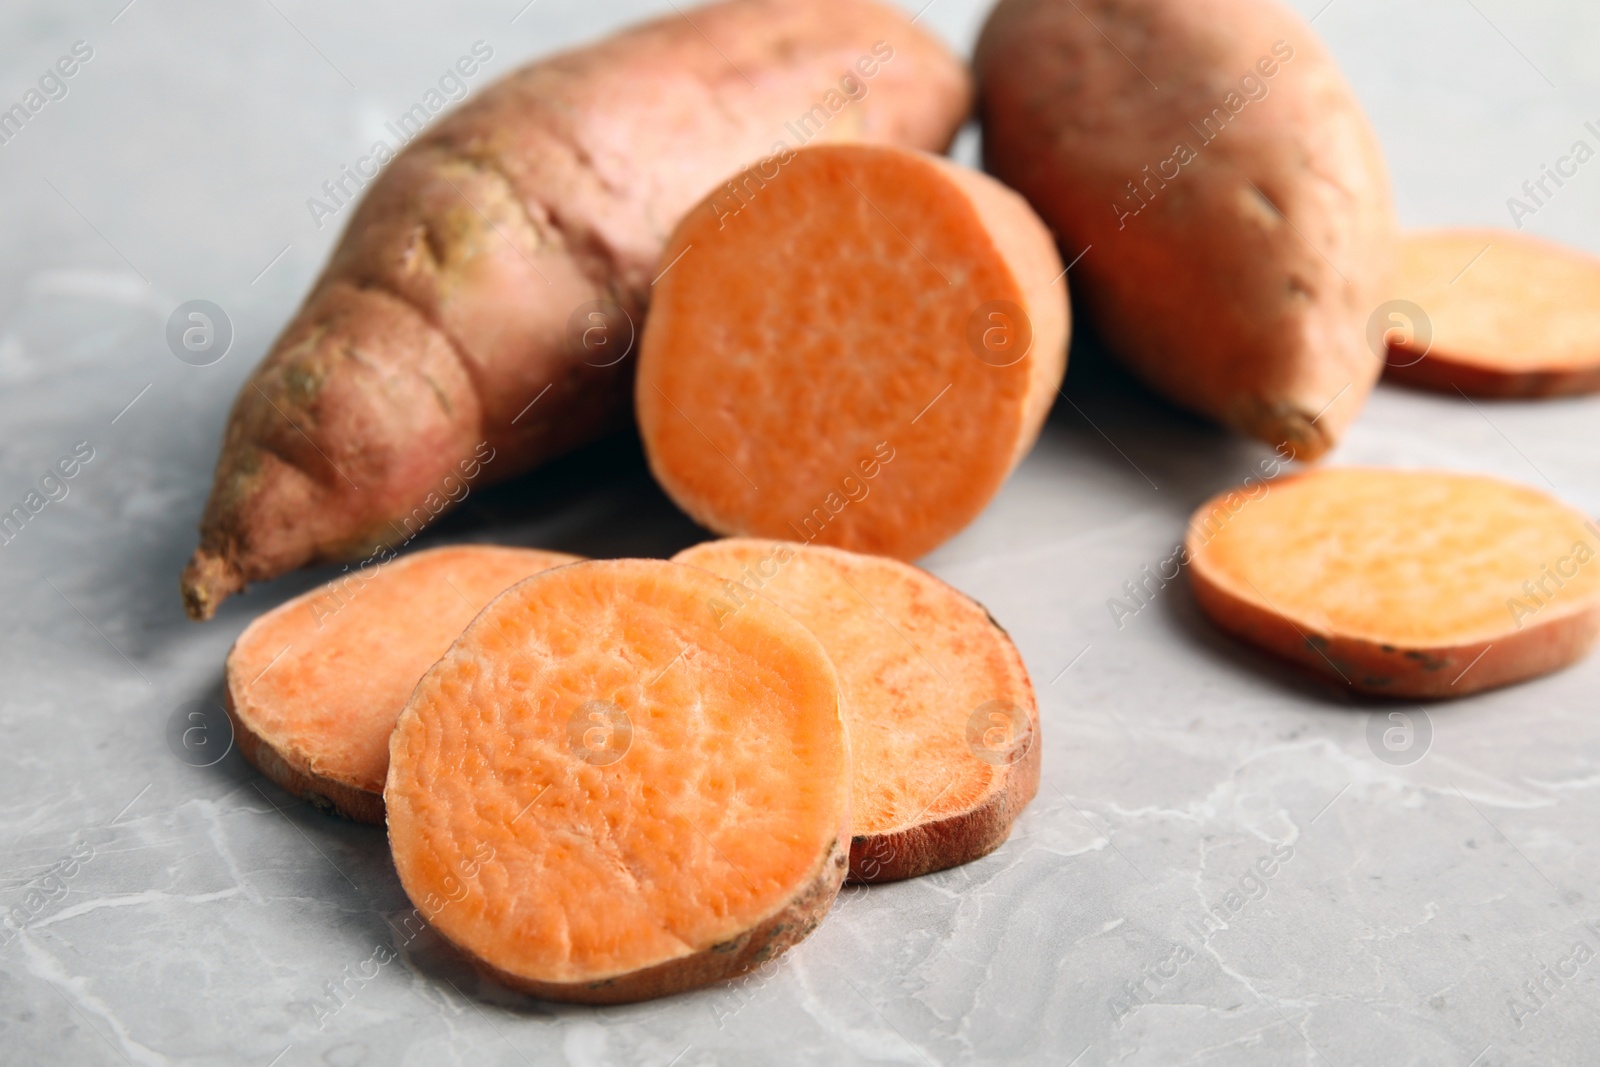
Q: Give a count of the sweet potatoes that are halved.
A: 1